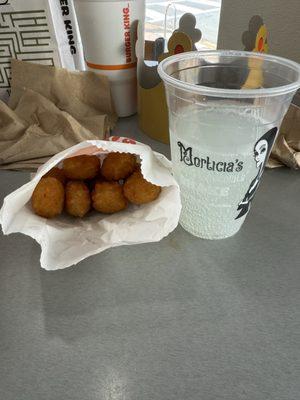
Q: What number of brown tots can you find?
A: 7